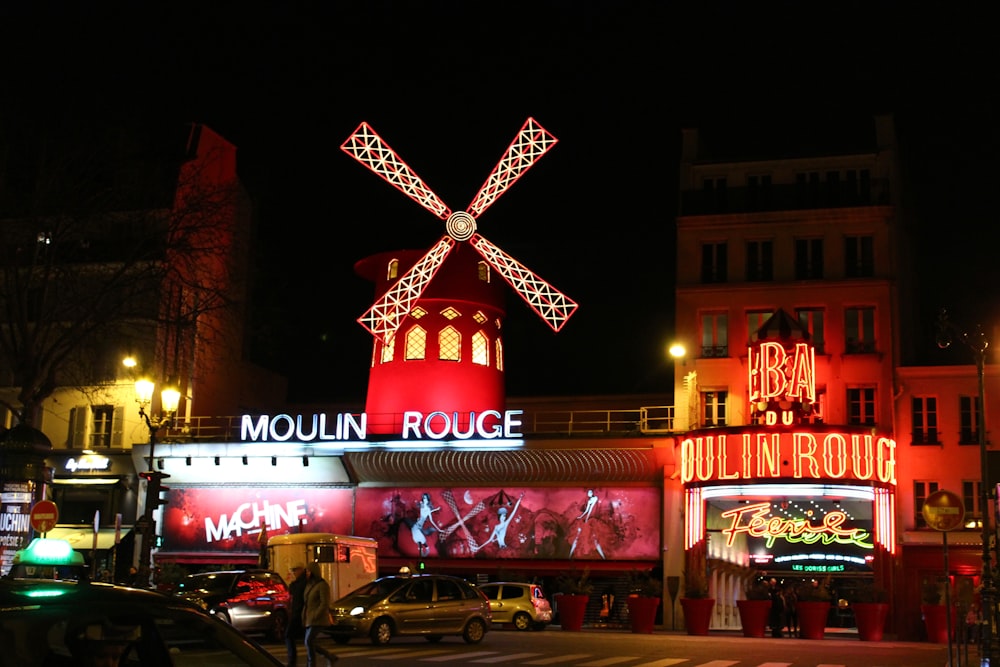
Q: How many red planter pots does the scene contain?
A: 7